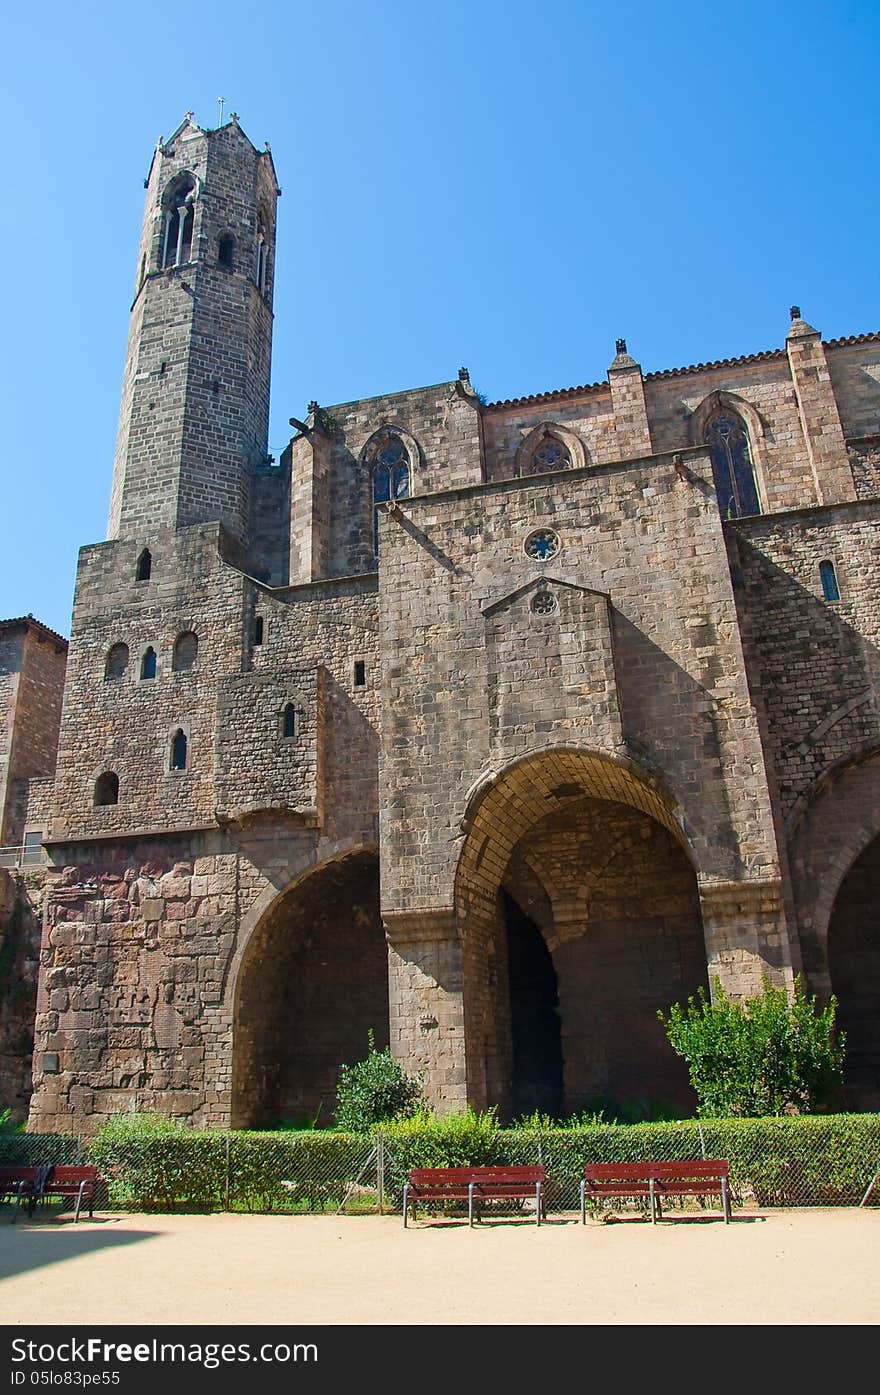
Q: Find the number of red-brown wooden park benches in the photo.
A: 3